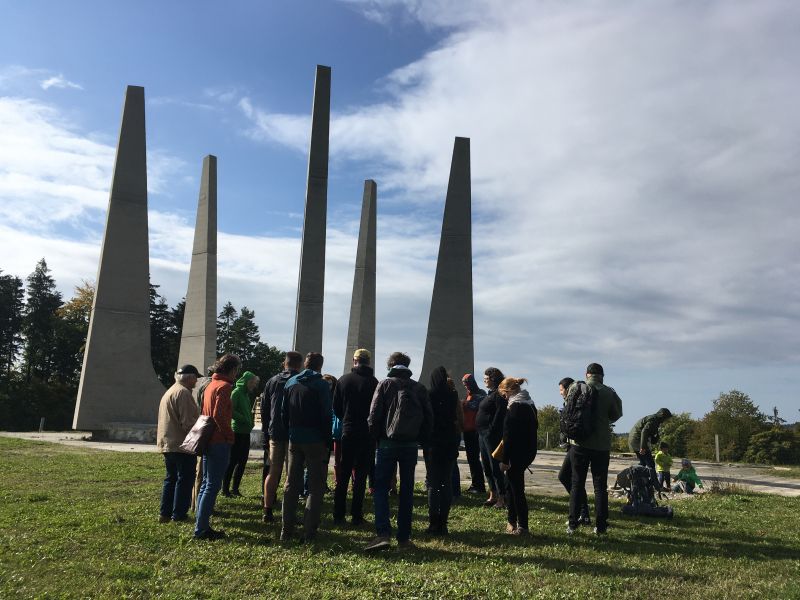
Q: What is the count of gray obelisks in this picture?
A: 5